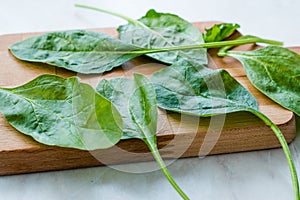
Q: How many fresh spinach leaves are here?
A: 7